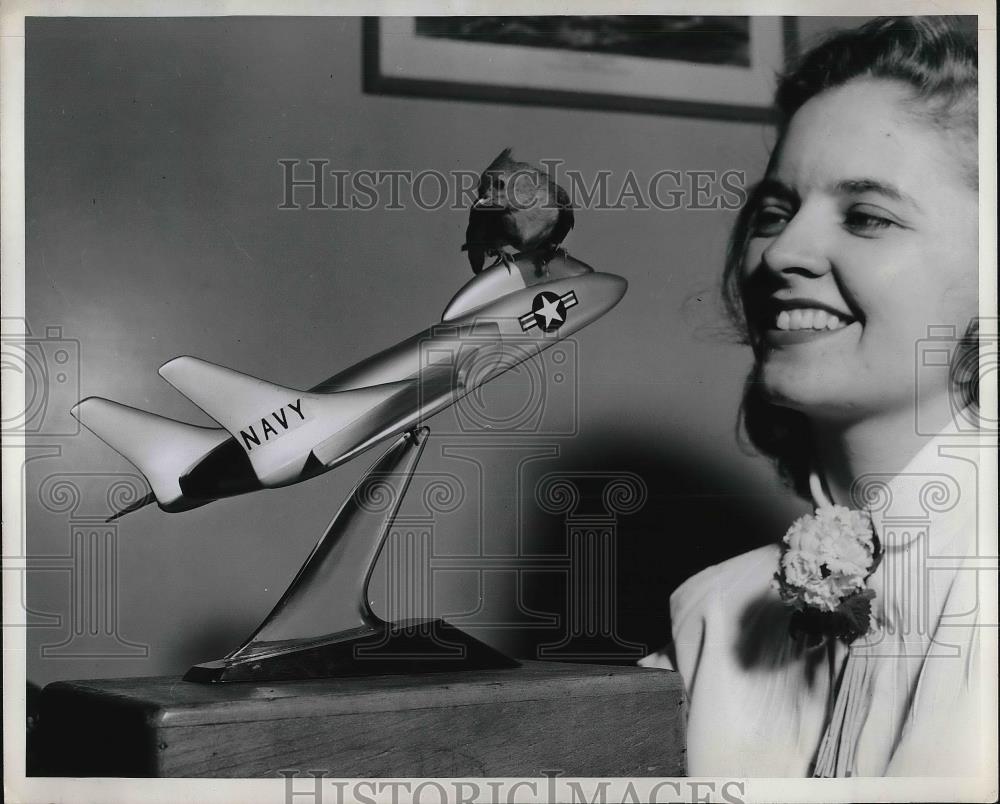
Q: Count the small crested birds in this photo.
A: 1